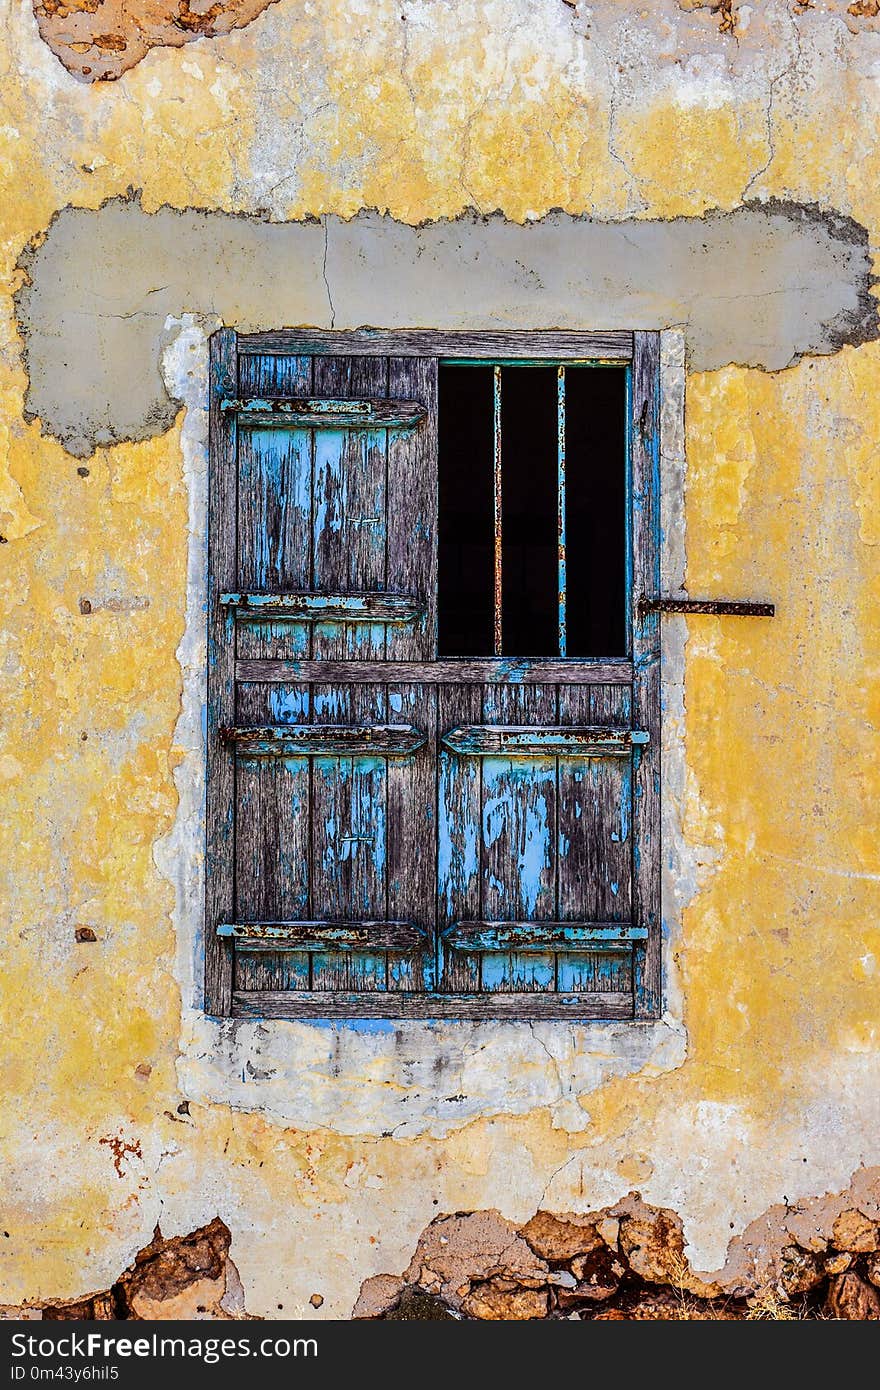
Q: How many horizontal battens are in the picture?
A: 6